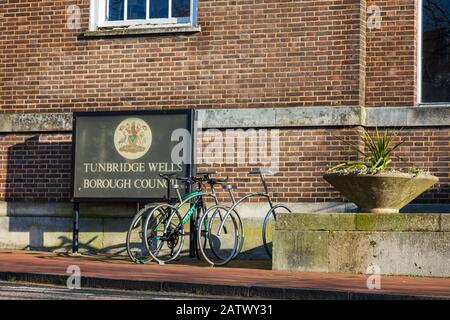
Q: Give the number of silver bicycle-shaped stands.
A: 2